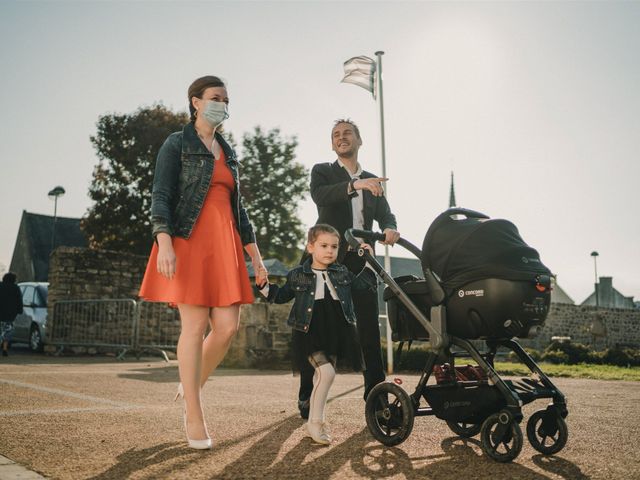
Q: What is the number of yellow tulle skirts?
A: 0